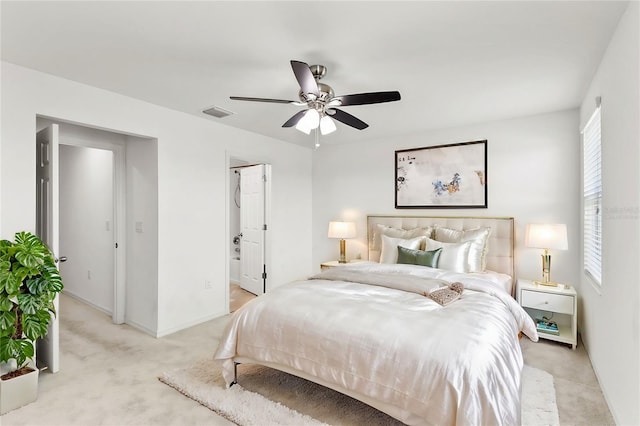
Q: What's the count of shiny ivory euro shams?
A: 2